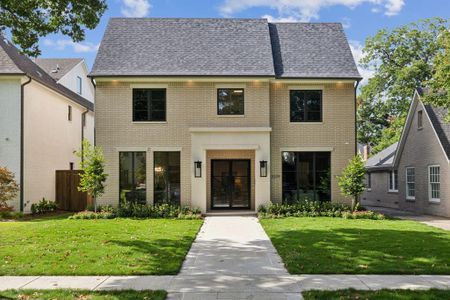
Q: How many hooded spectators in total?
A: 0